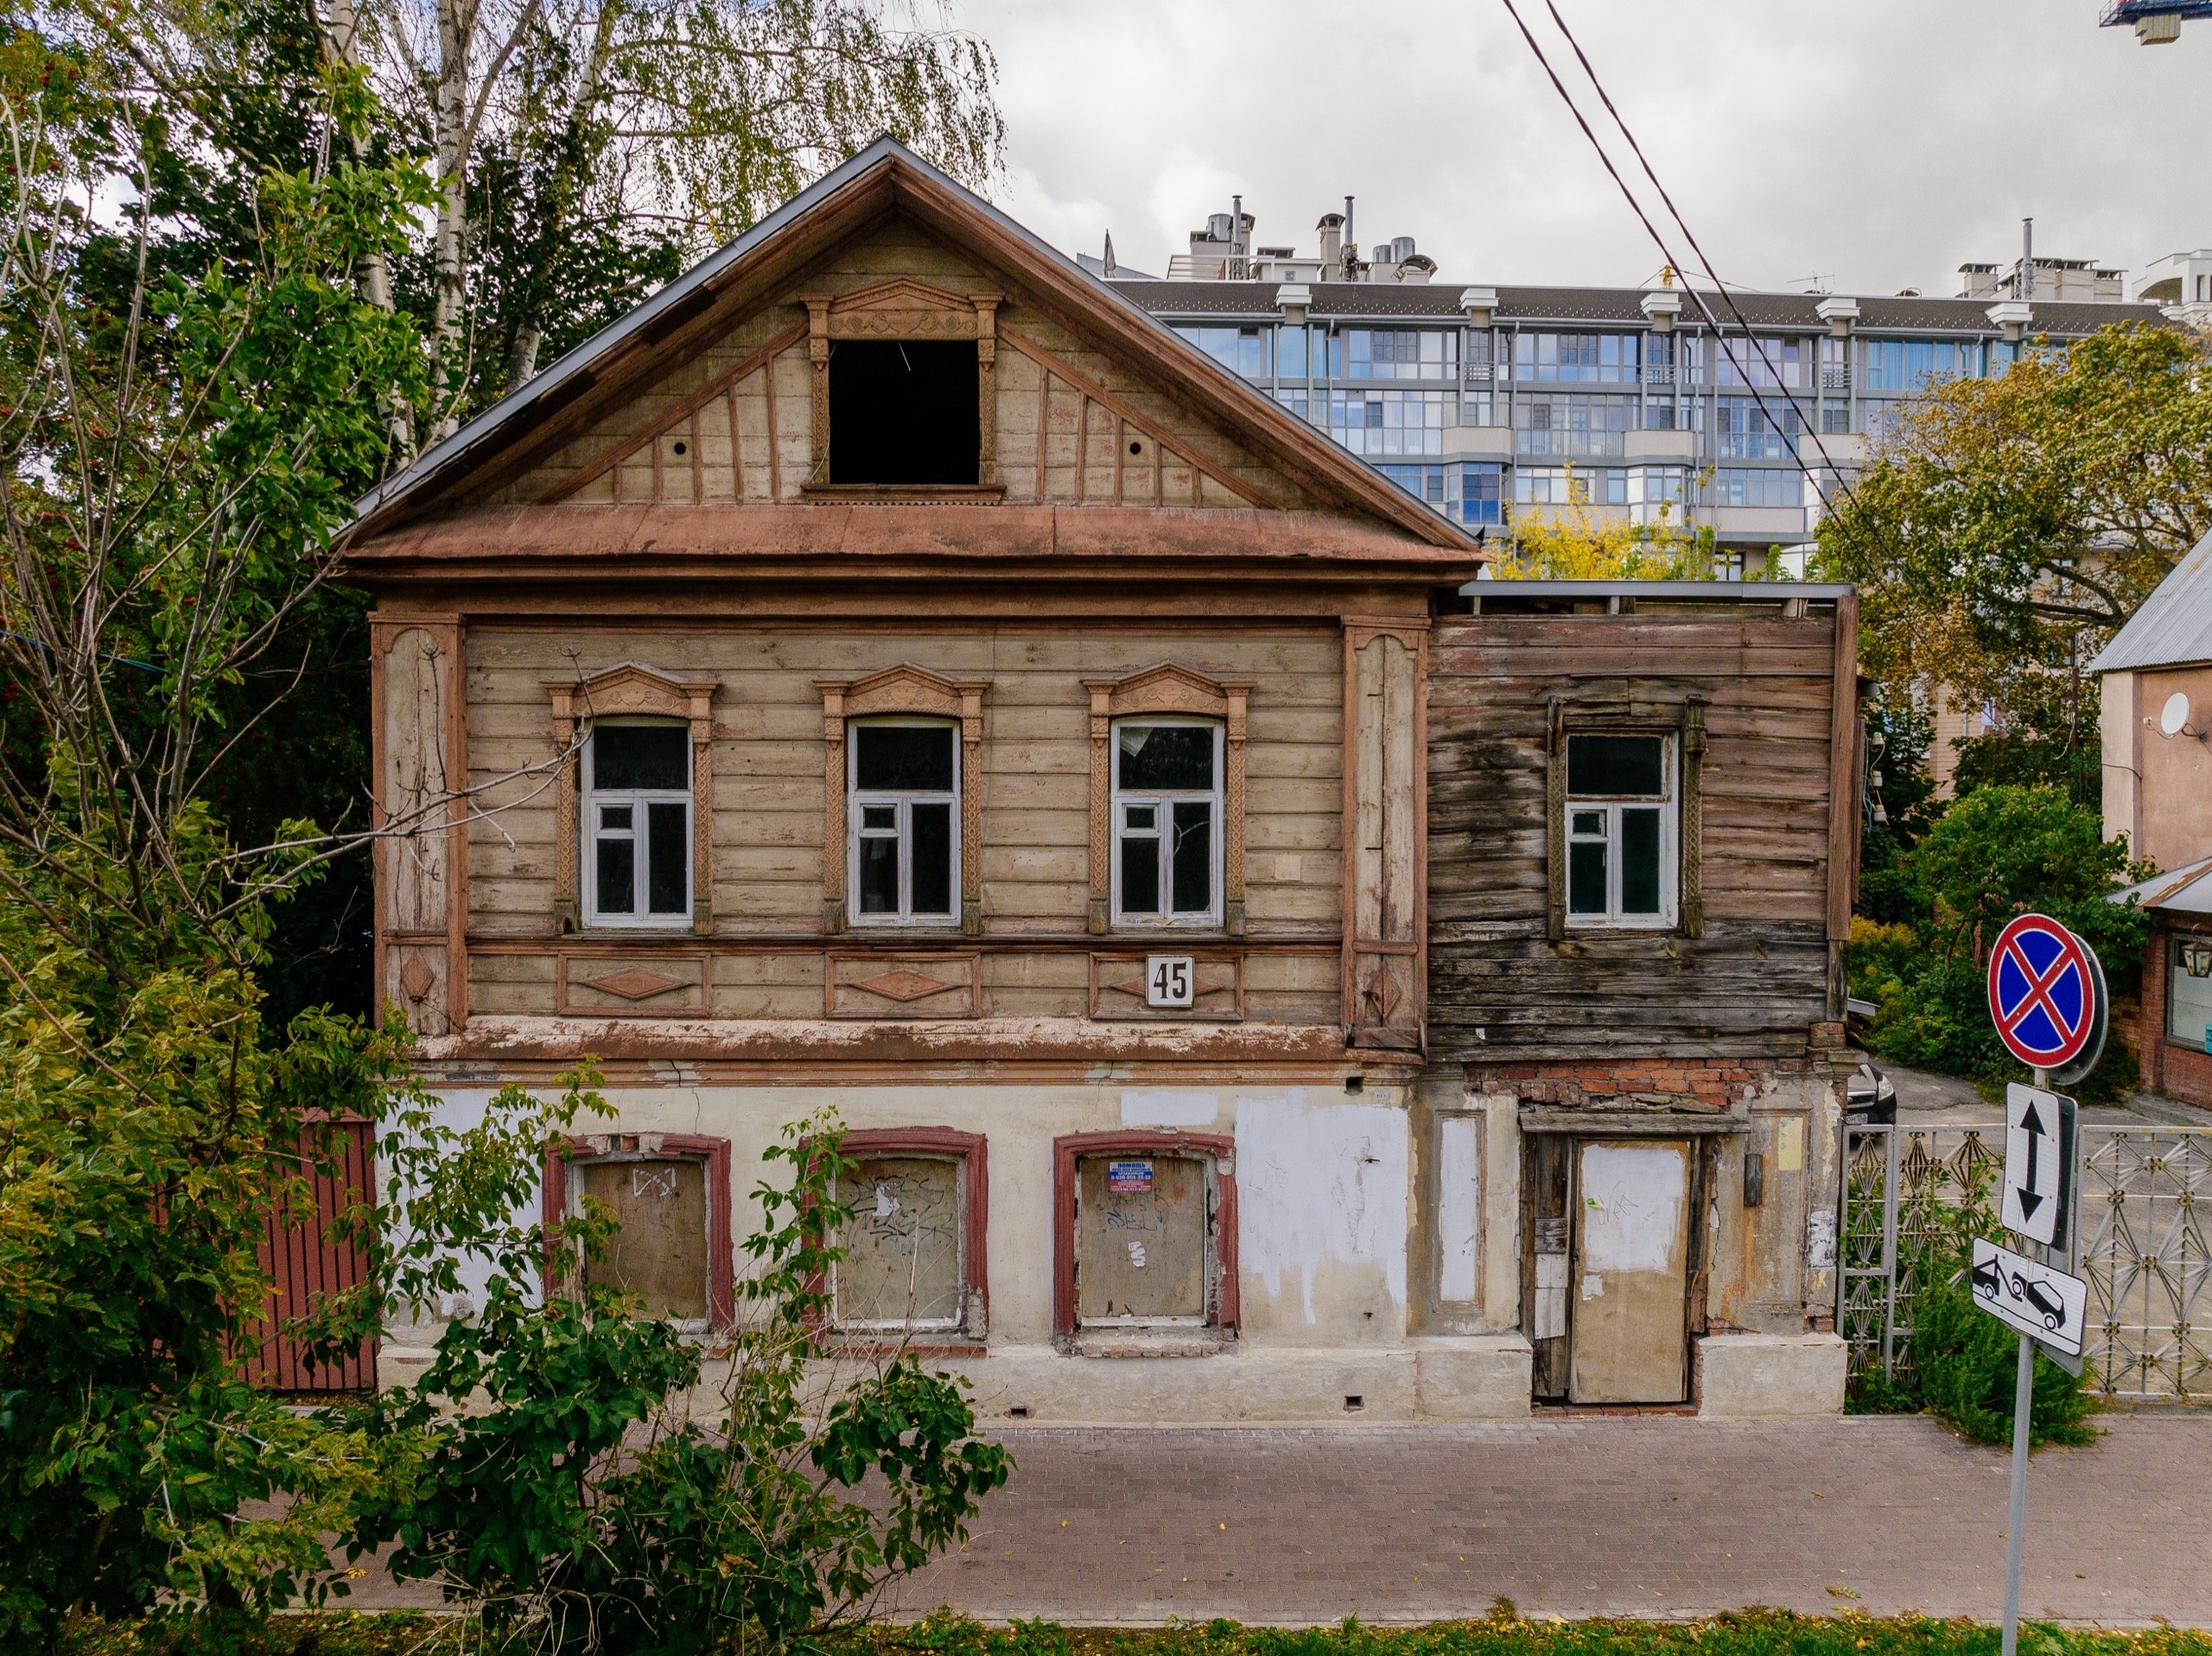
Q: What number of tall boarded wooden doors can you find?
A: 1